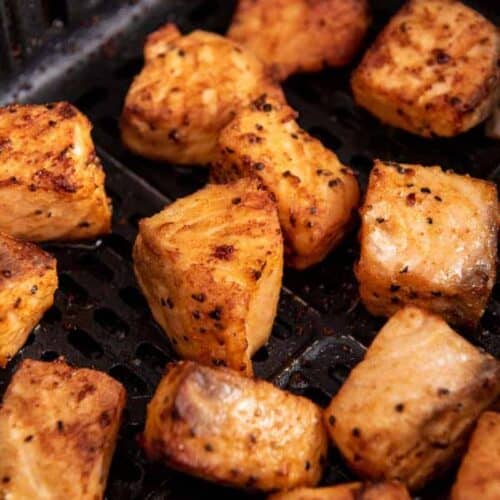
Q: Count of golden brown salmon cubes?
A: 13